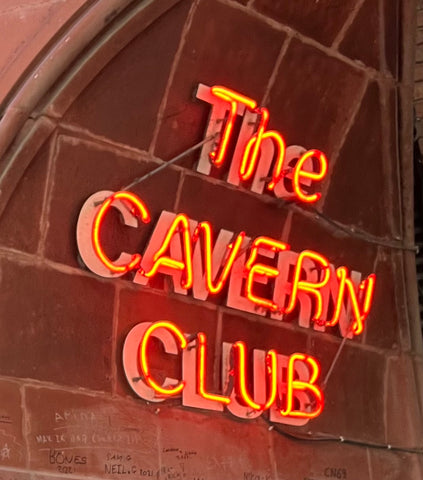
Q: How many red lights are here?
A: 13